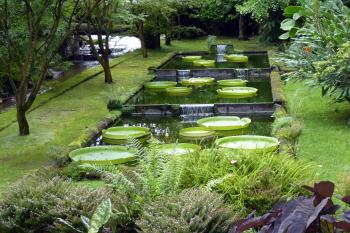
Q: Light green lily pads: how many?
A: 14